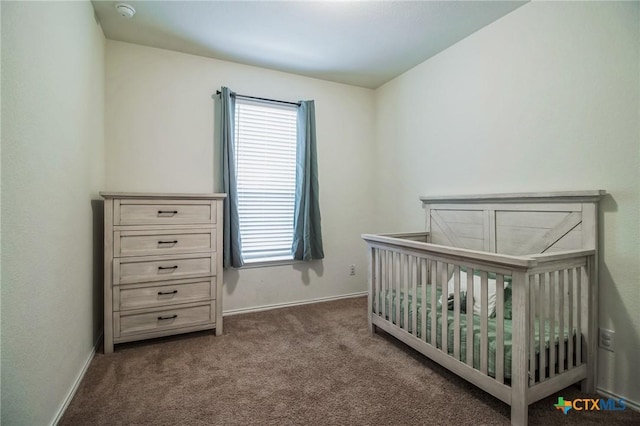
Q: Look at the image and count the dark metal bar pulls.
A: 5